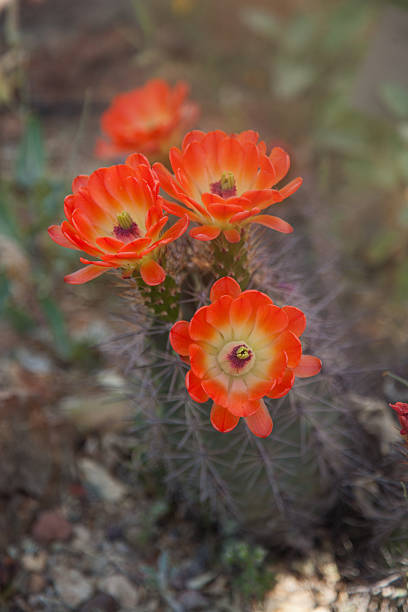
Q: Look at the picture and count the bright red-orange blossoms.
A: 4